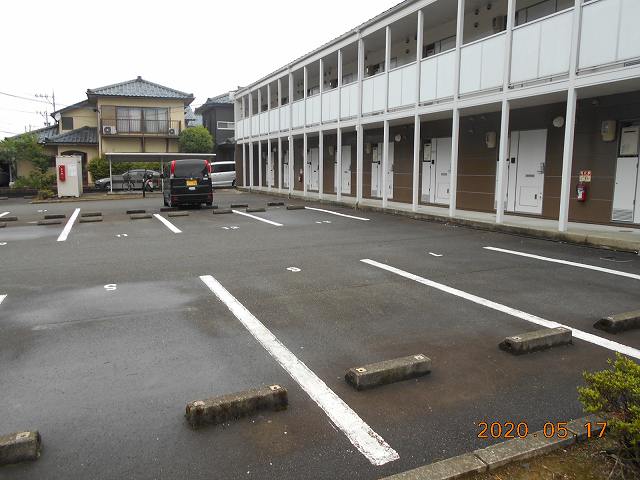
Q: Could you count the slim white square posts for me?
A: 15